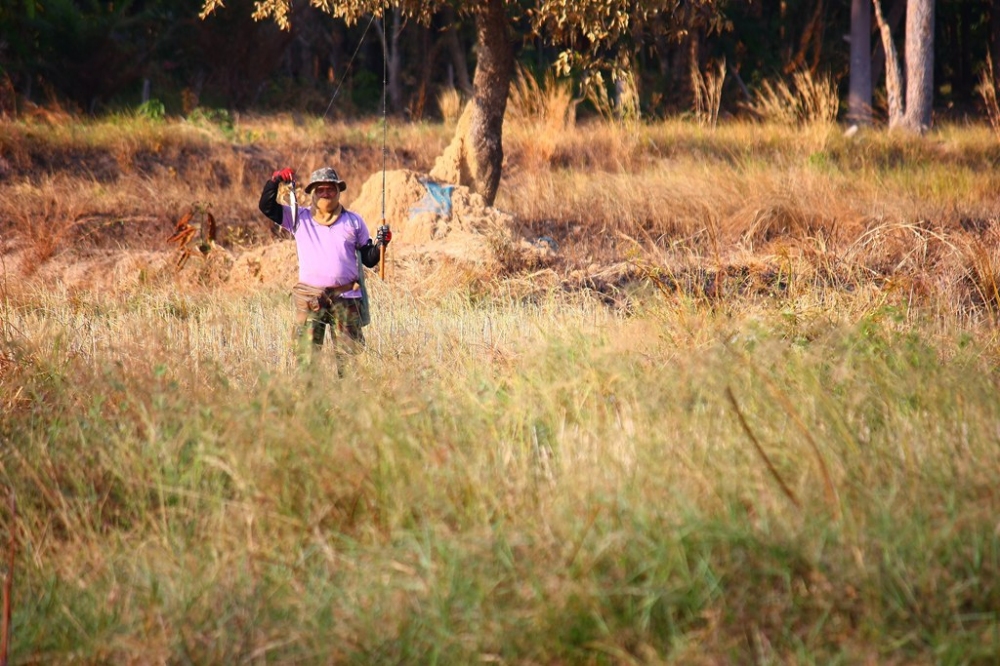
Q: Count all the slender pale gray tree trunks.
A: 3